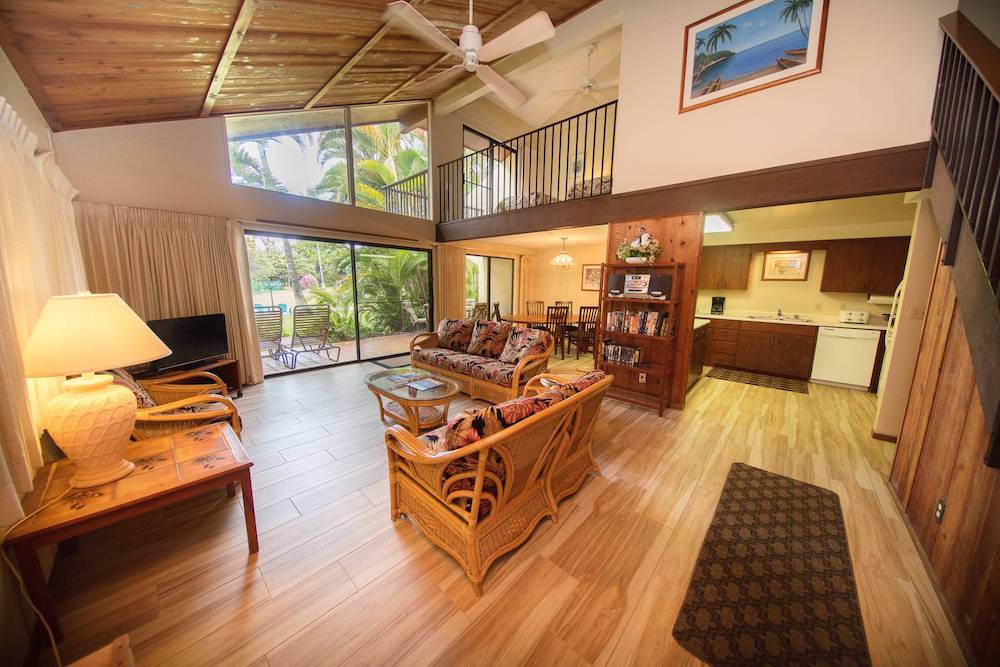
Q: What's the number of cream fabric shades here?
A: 1